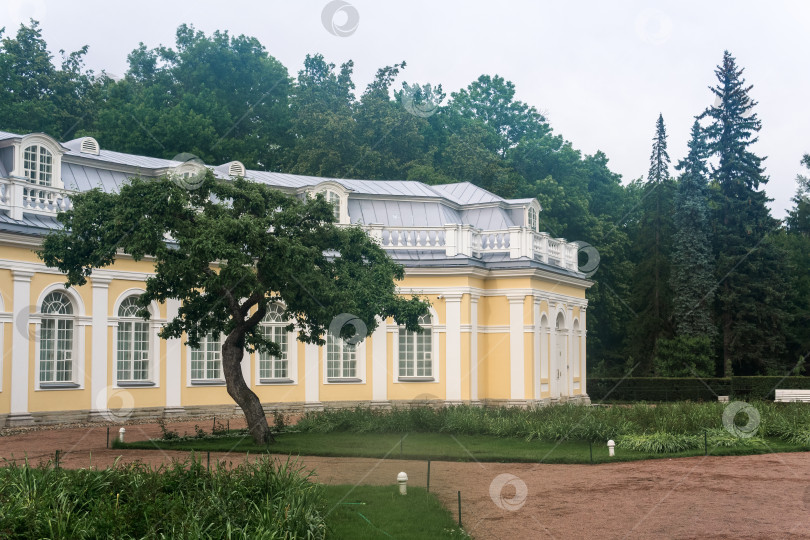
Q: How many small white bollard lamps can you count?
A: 3